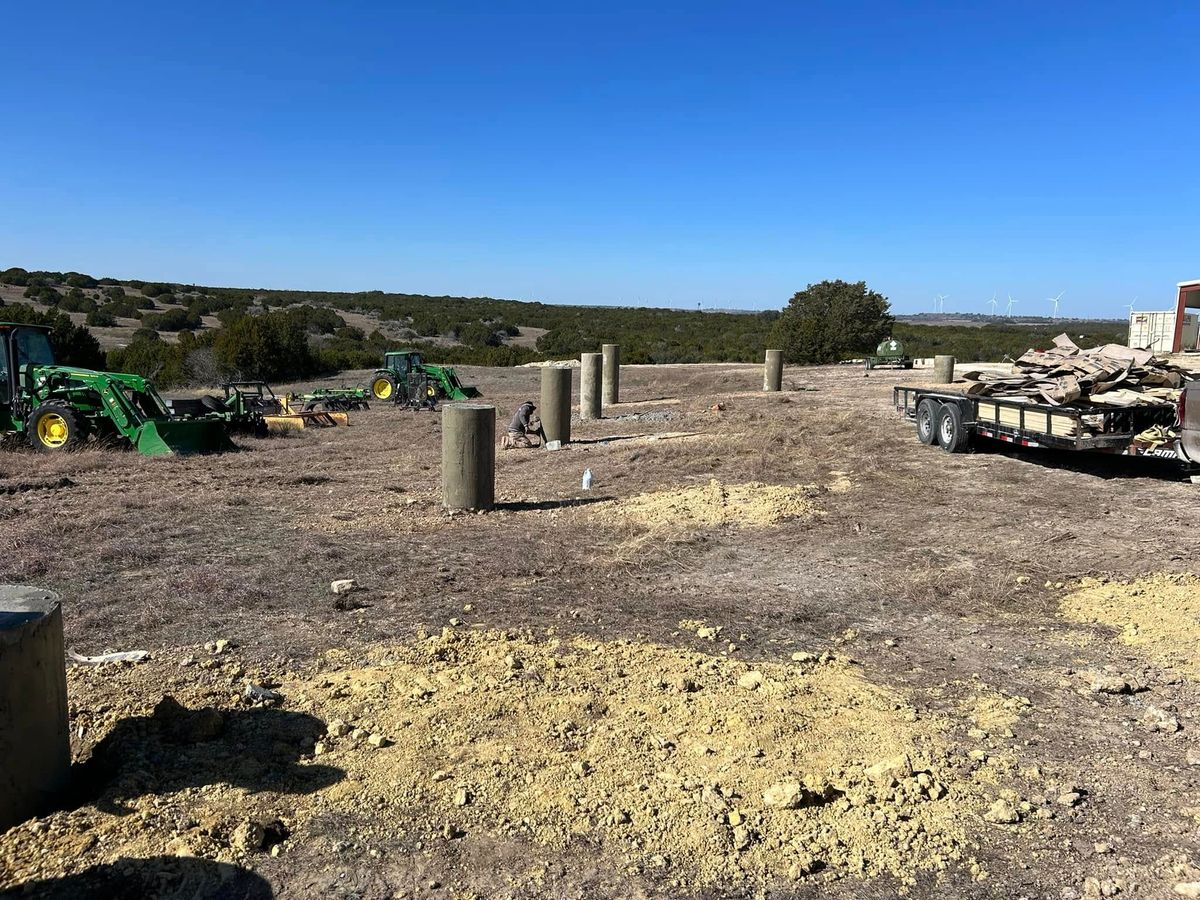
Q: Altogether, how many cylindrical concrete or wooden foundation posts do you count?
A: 7